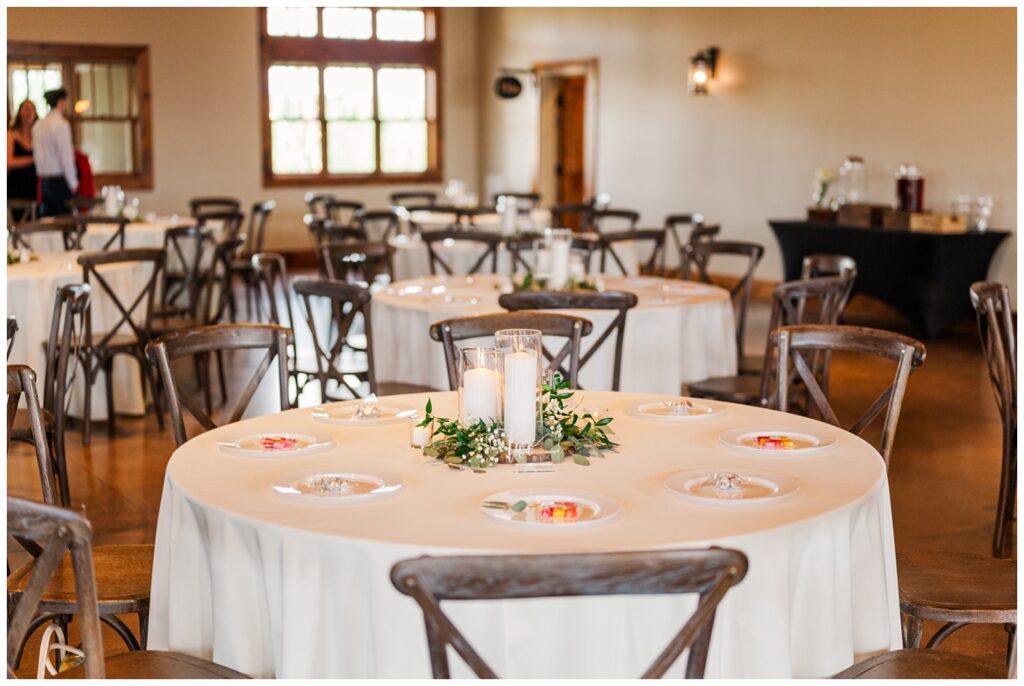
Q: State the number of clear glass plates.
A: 7